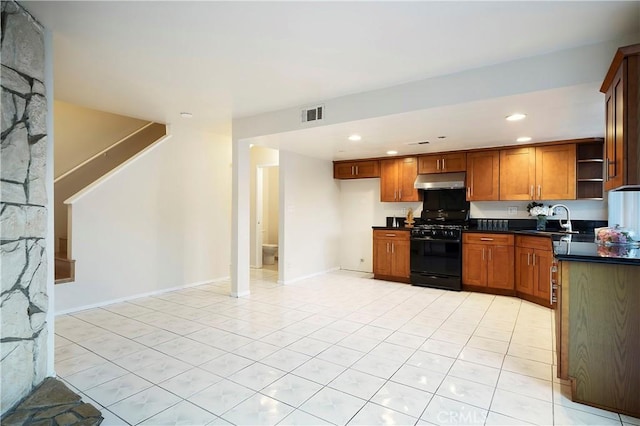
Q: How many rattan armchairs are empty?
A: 0